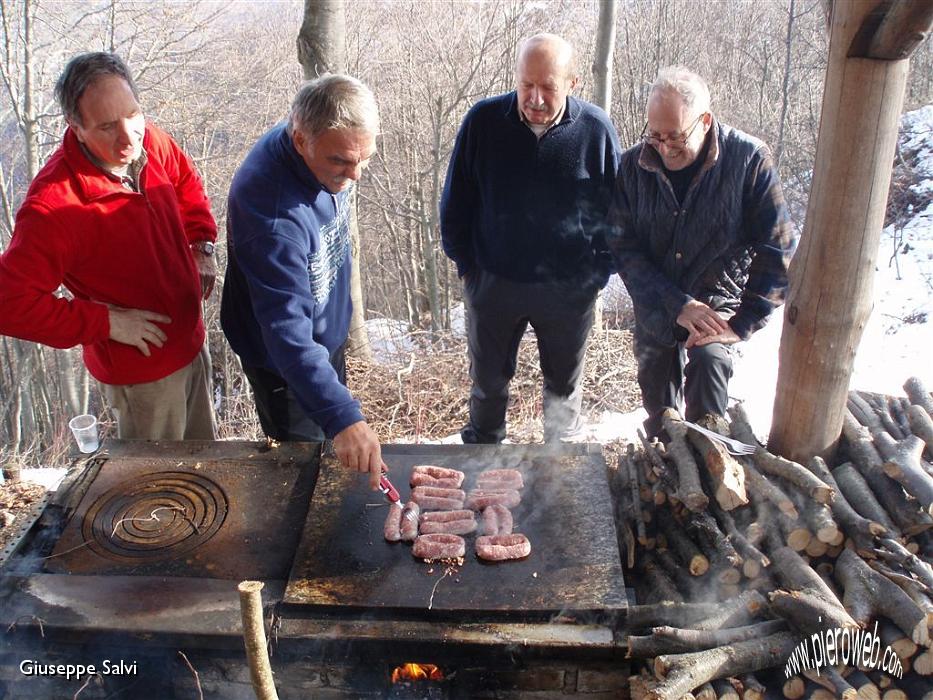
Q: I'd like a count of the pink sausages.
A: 9